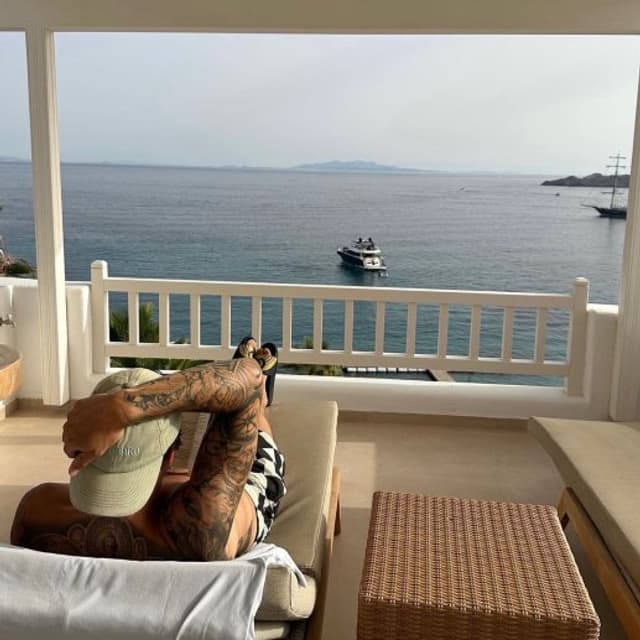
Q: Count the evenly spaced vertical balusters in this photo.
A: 14